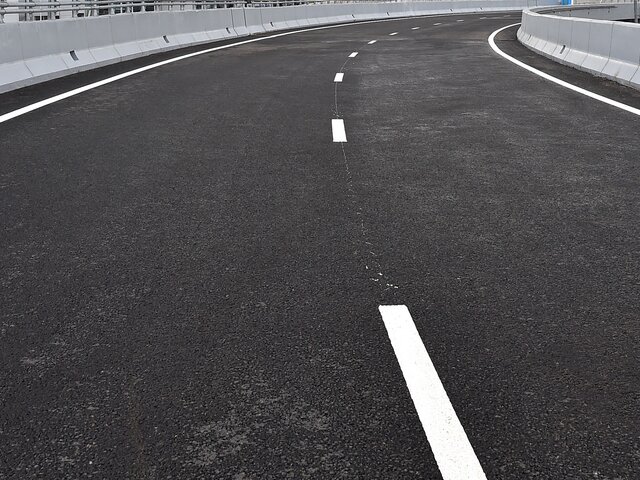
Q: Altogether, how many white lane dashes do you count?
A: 11